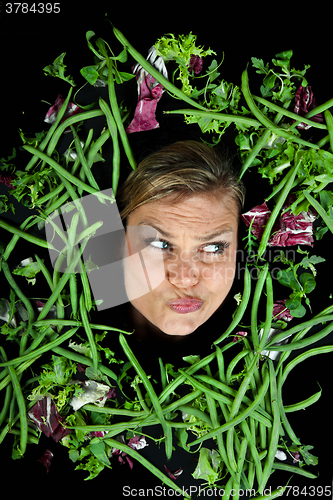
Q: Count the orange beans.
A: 0